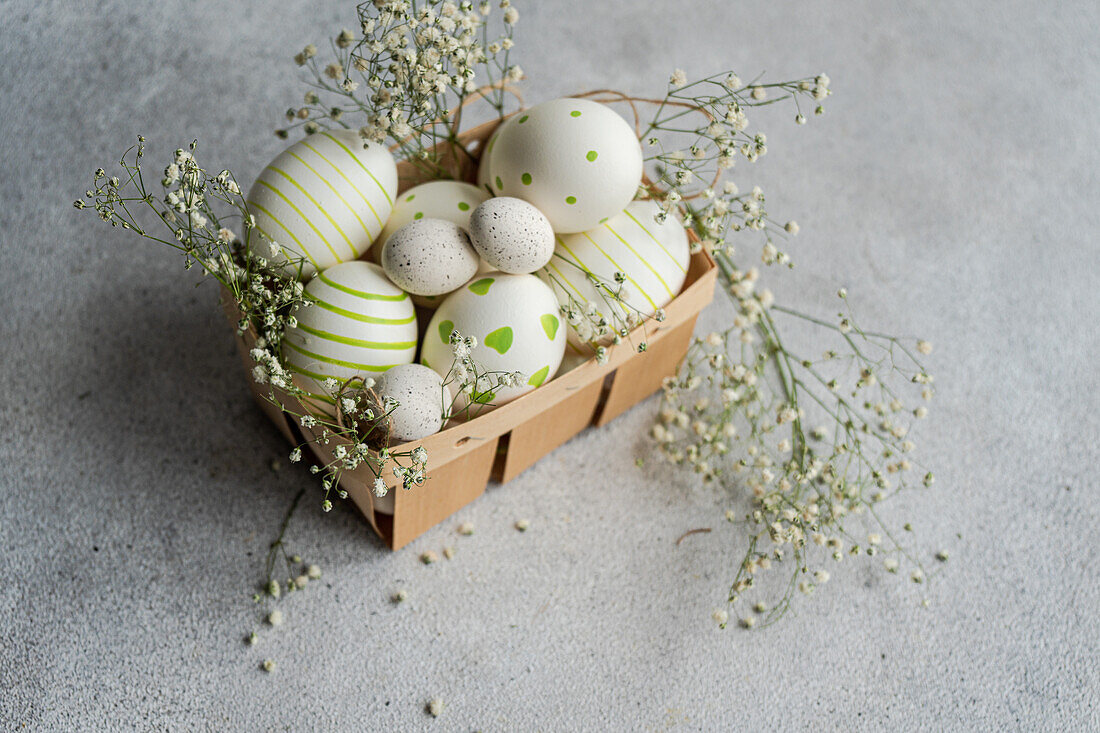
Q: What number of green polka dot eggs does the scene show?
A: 3